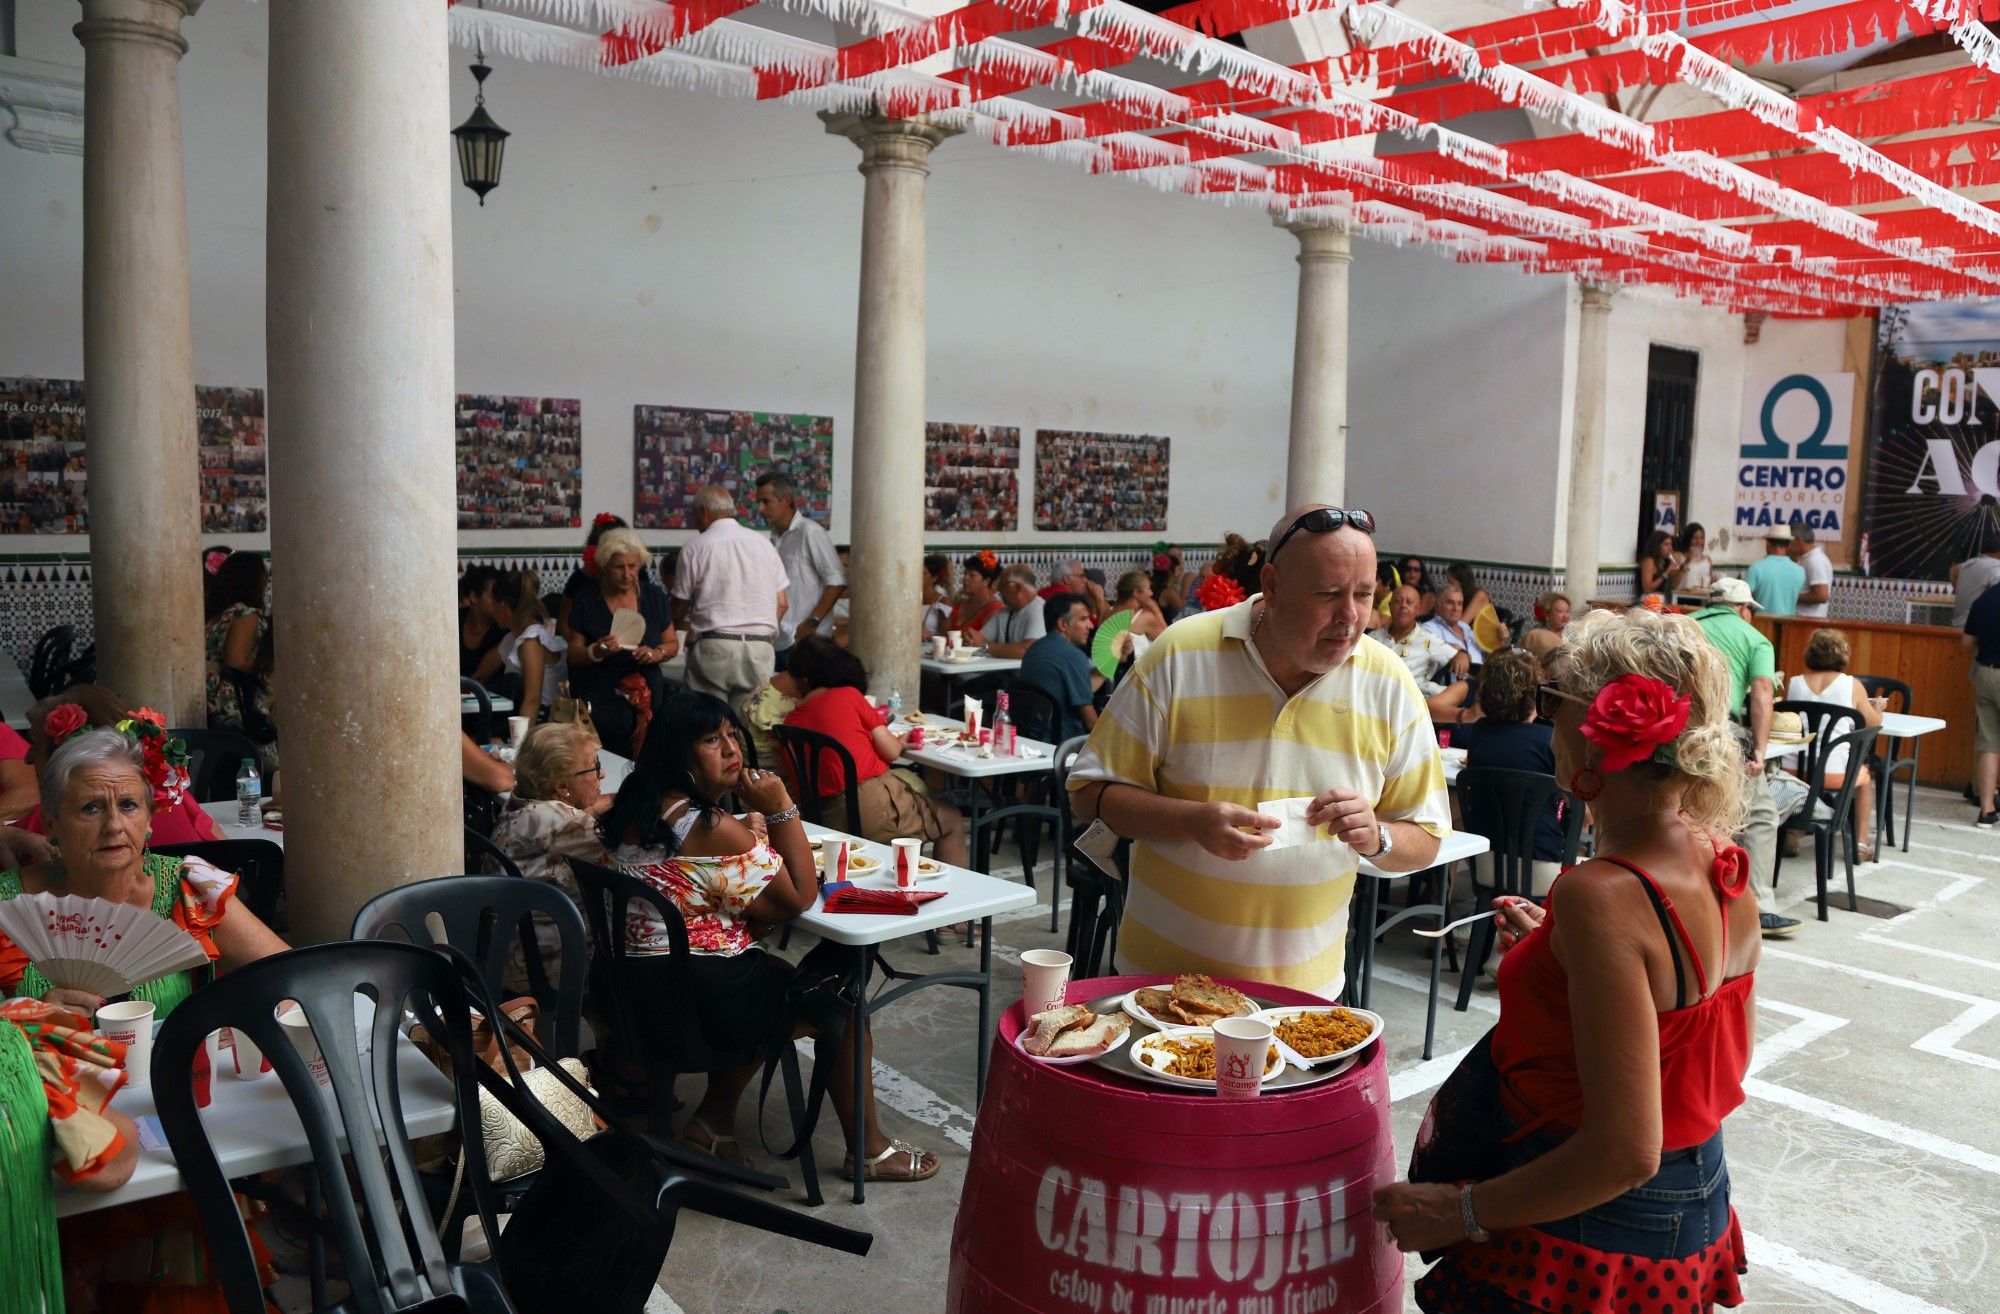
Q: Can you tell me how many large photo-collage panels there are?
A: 5